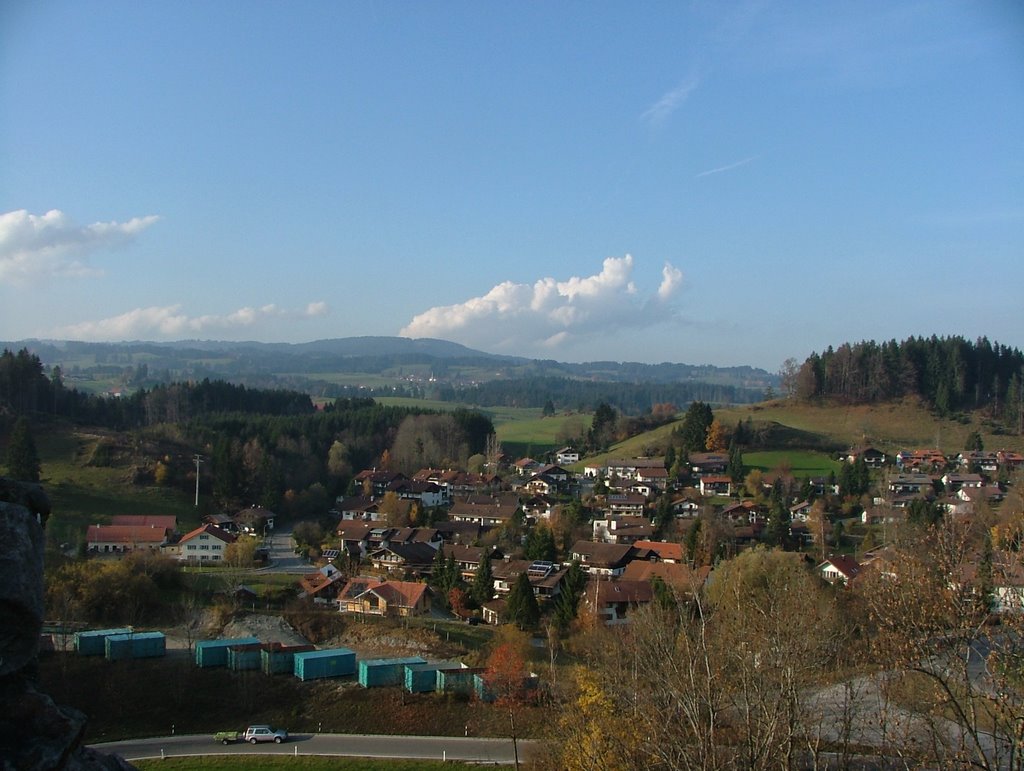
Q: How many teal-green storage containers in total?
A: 10